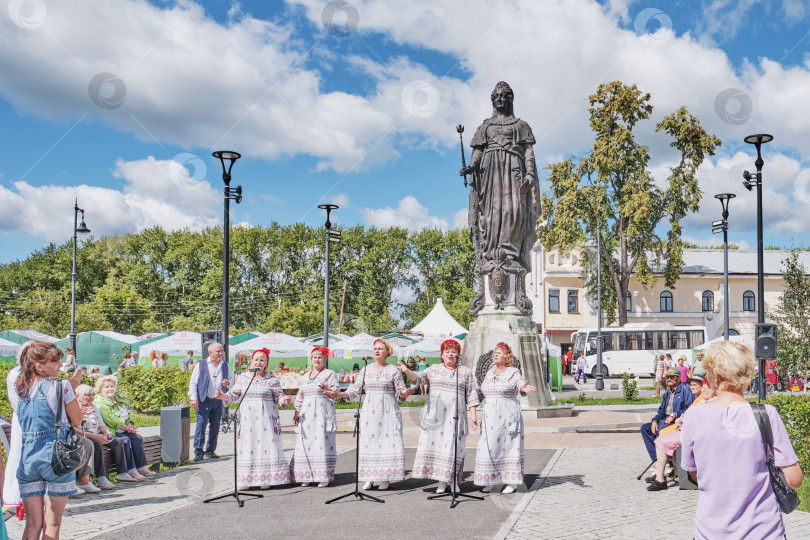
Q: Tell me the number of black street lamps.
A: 5